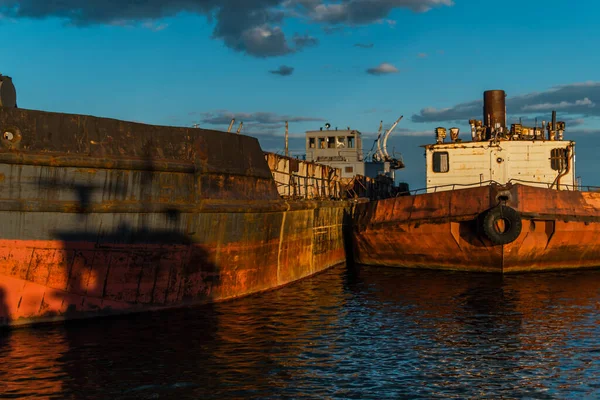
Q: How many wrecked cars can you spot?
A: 0